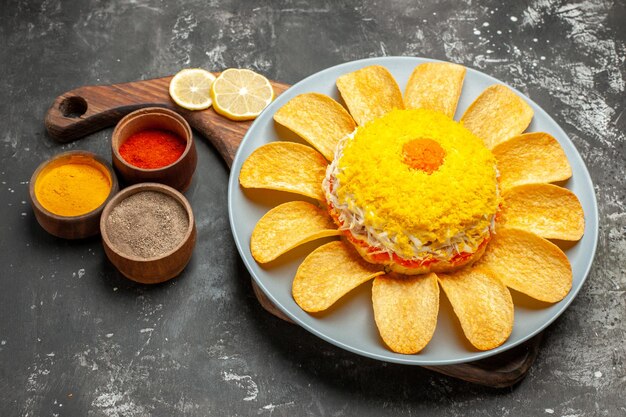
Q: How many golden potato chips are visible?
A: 12